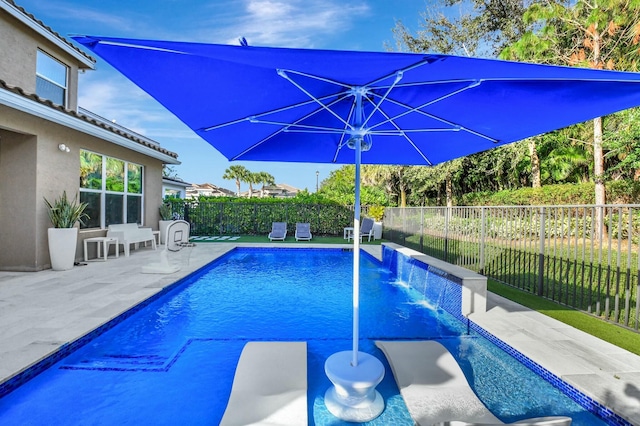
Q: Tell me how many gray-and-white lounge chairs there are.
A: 3